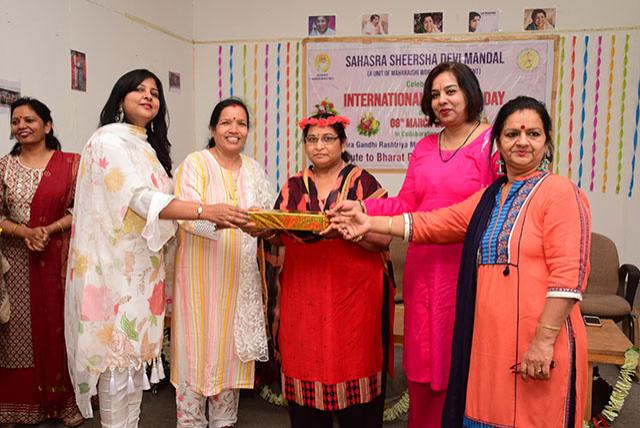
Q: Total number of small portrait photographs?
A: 5